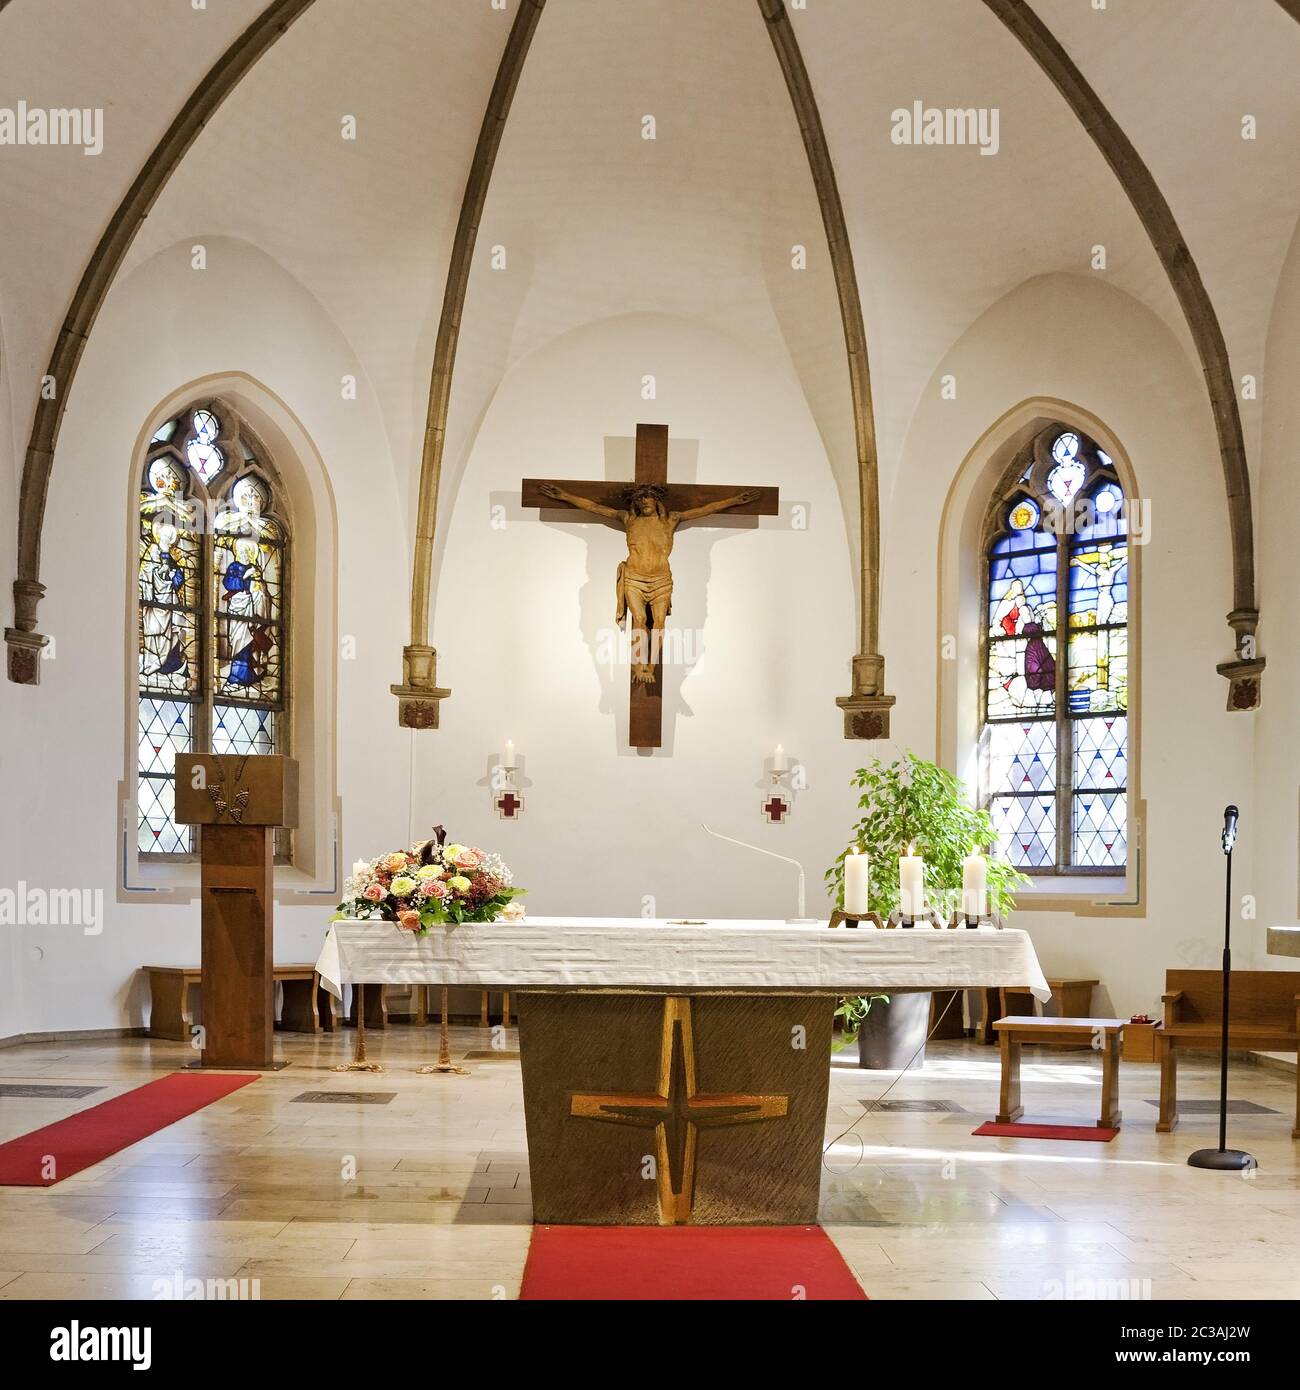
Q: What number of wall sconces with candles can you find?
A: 2